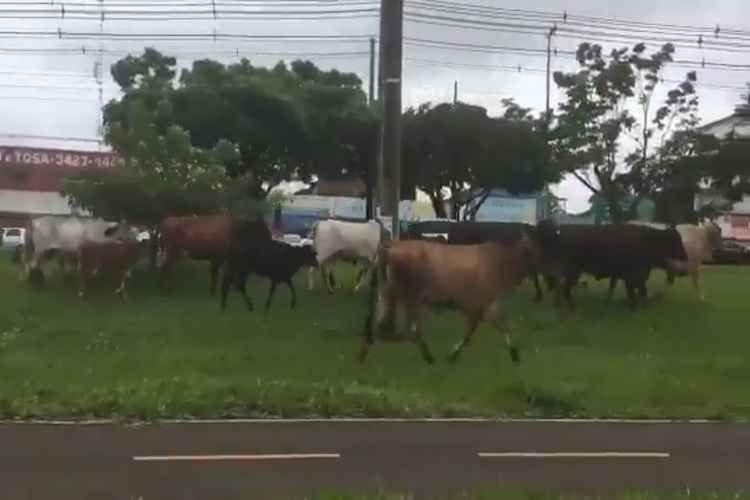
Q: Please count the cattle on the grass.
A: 9